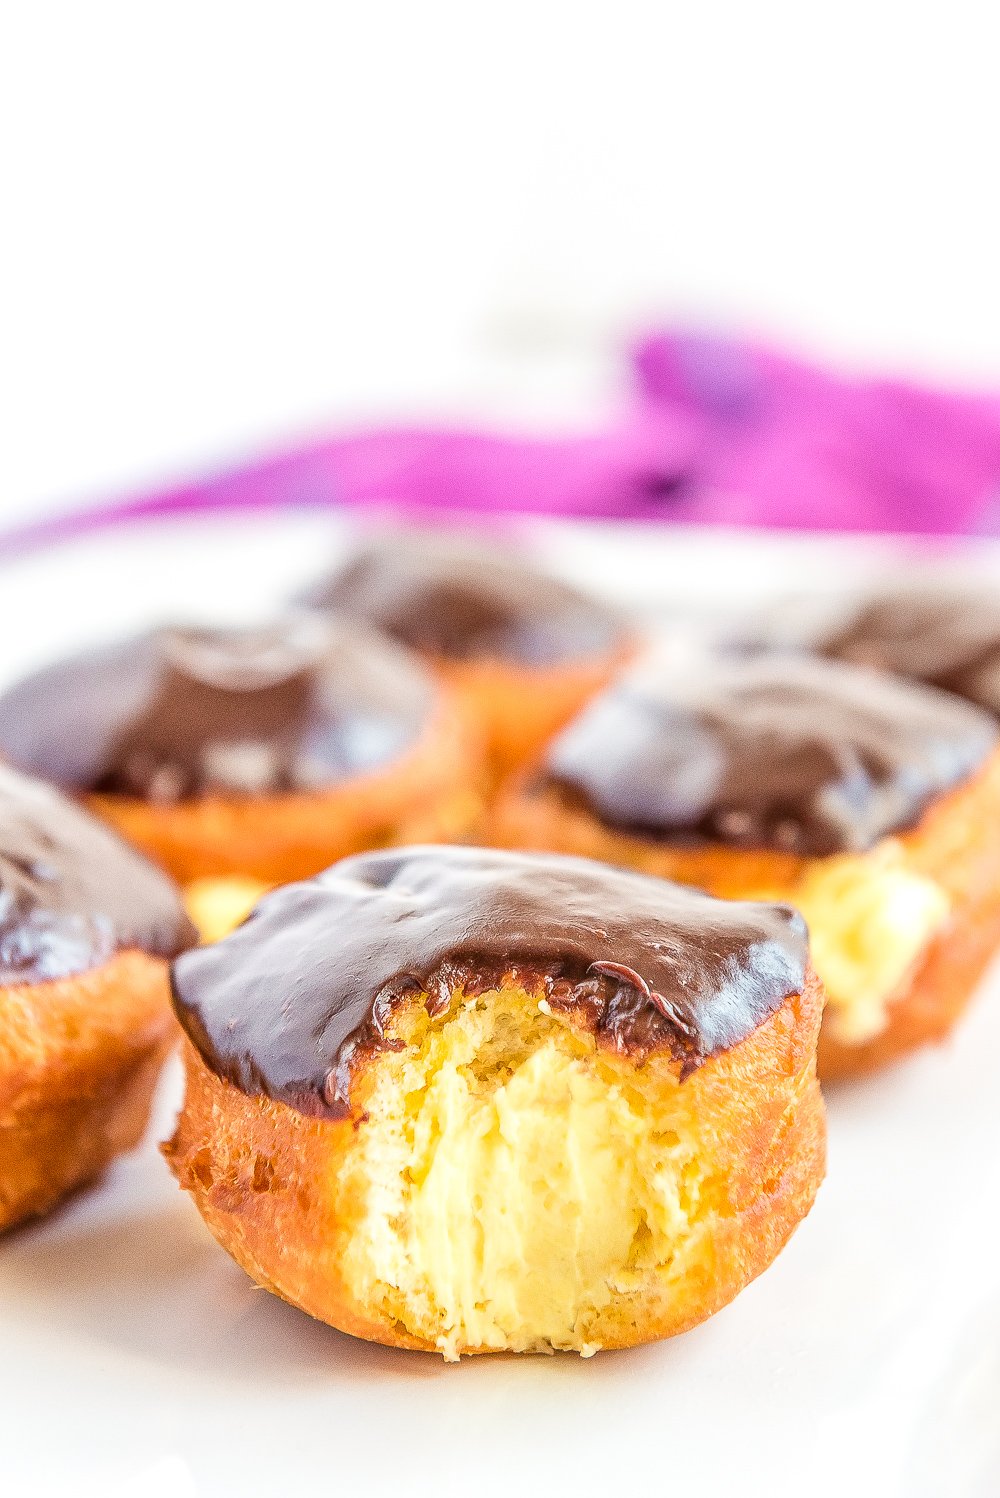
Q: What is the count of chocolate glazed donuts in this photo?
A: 6